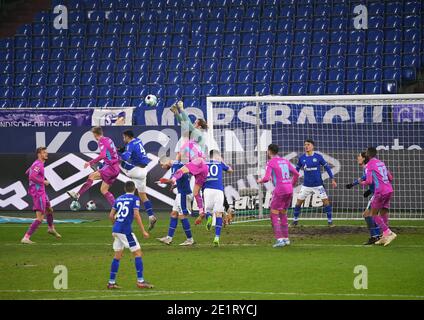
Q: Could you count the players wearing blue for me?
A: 6